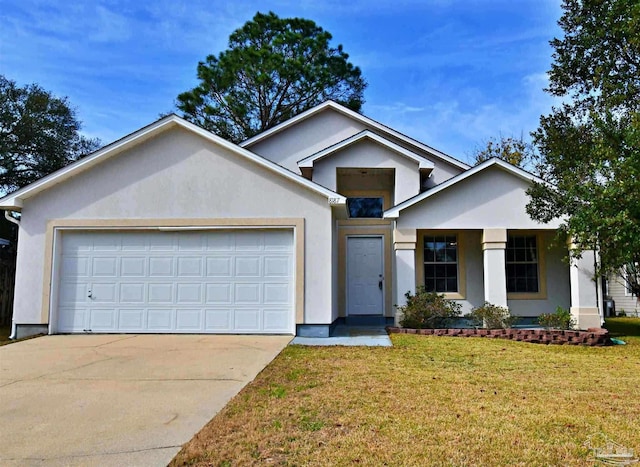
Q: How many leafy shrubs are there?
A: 3